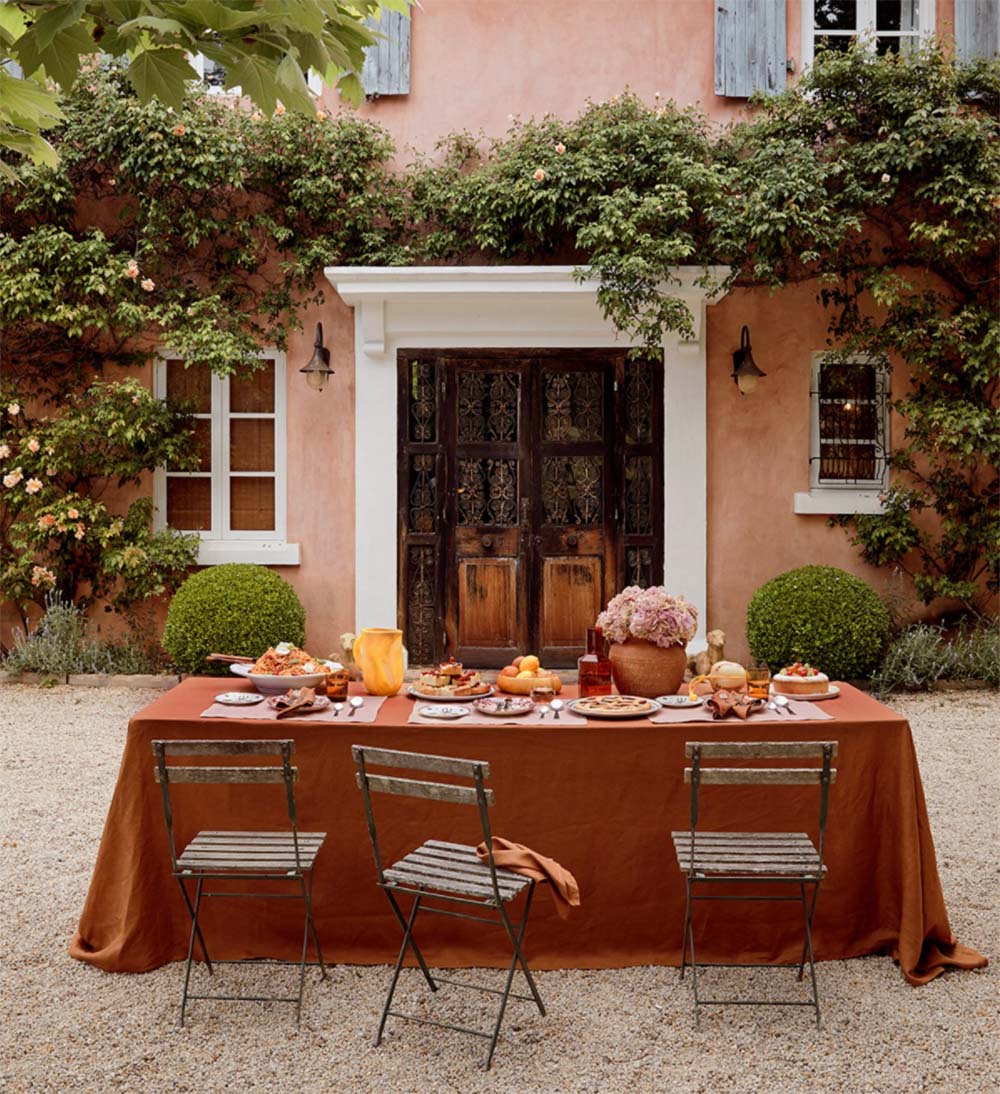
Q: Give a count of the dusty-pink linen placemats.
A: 3